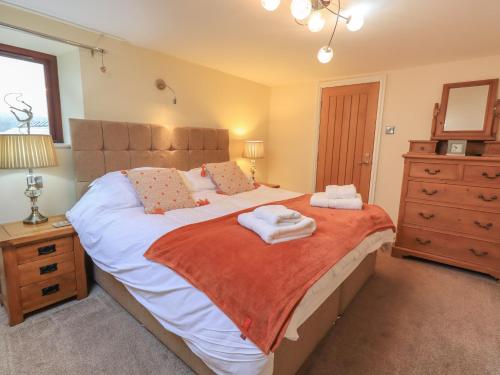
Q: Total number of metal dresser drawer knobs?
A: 8